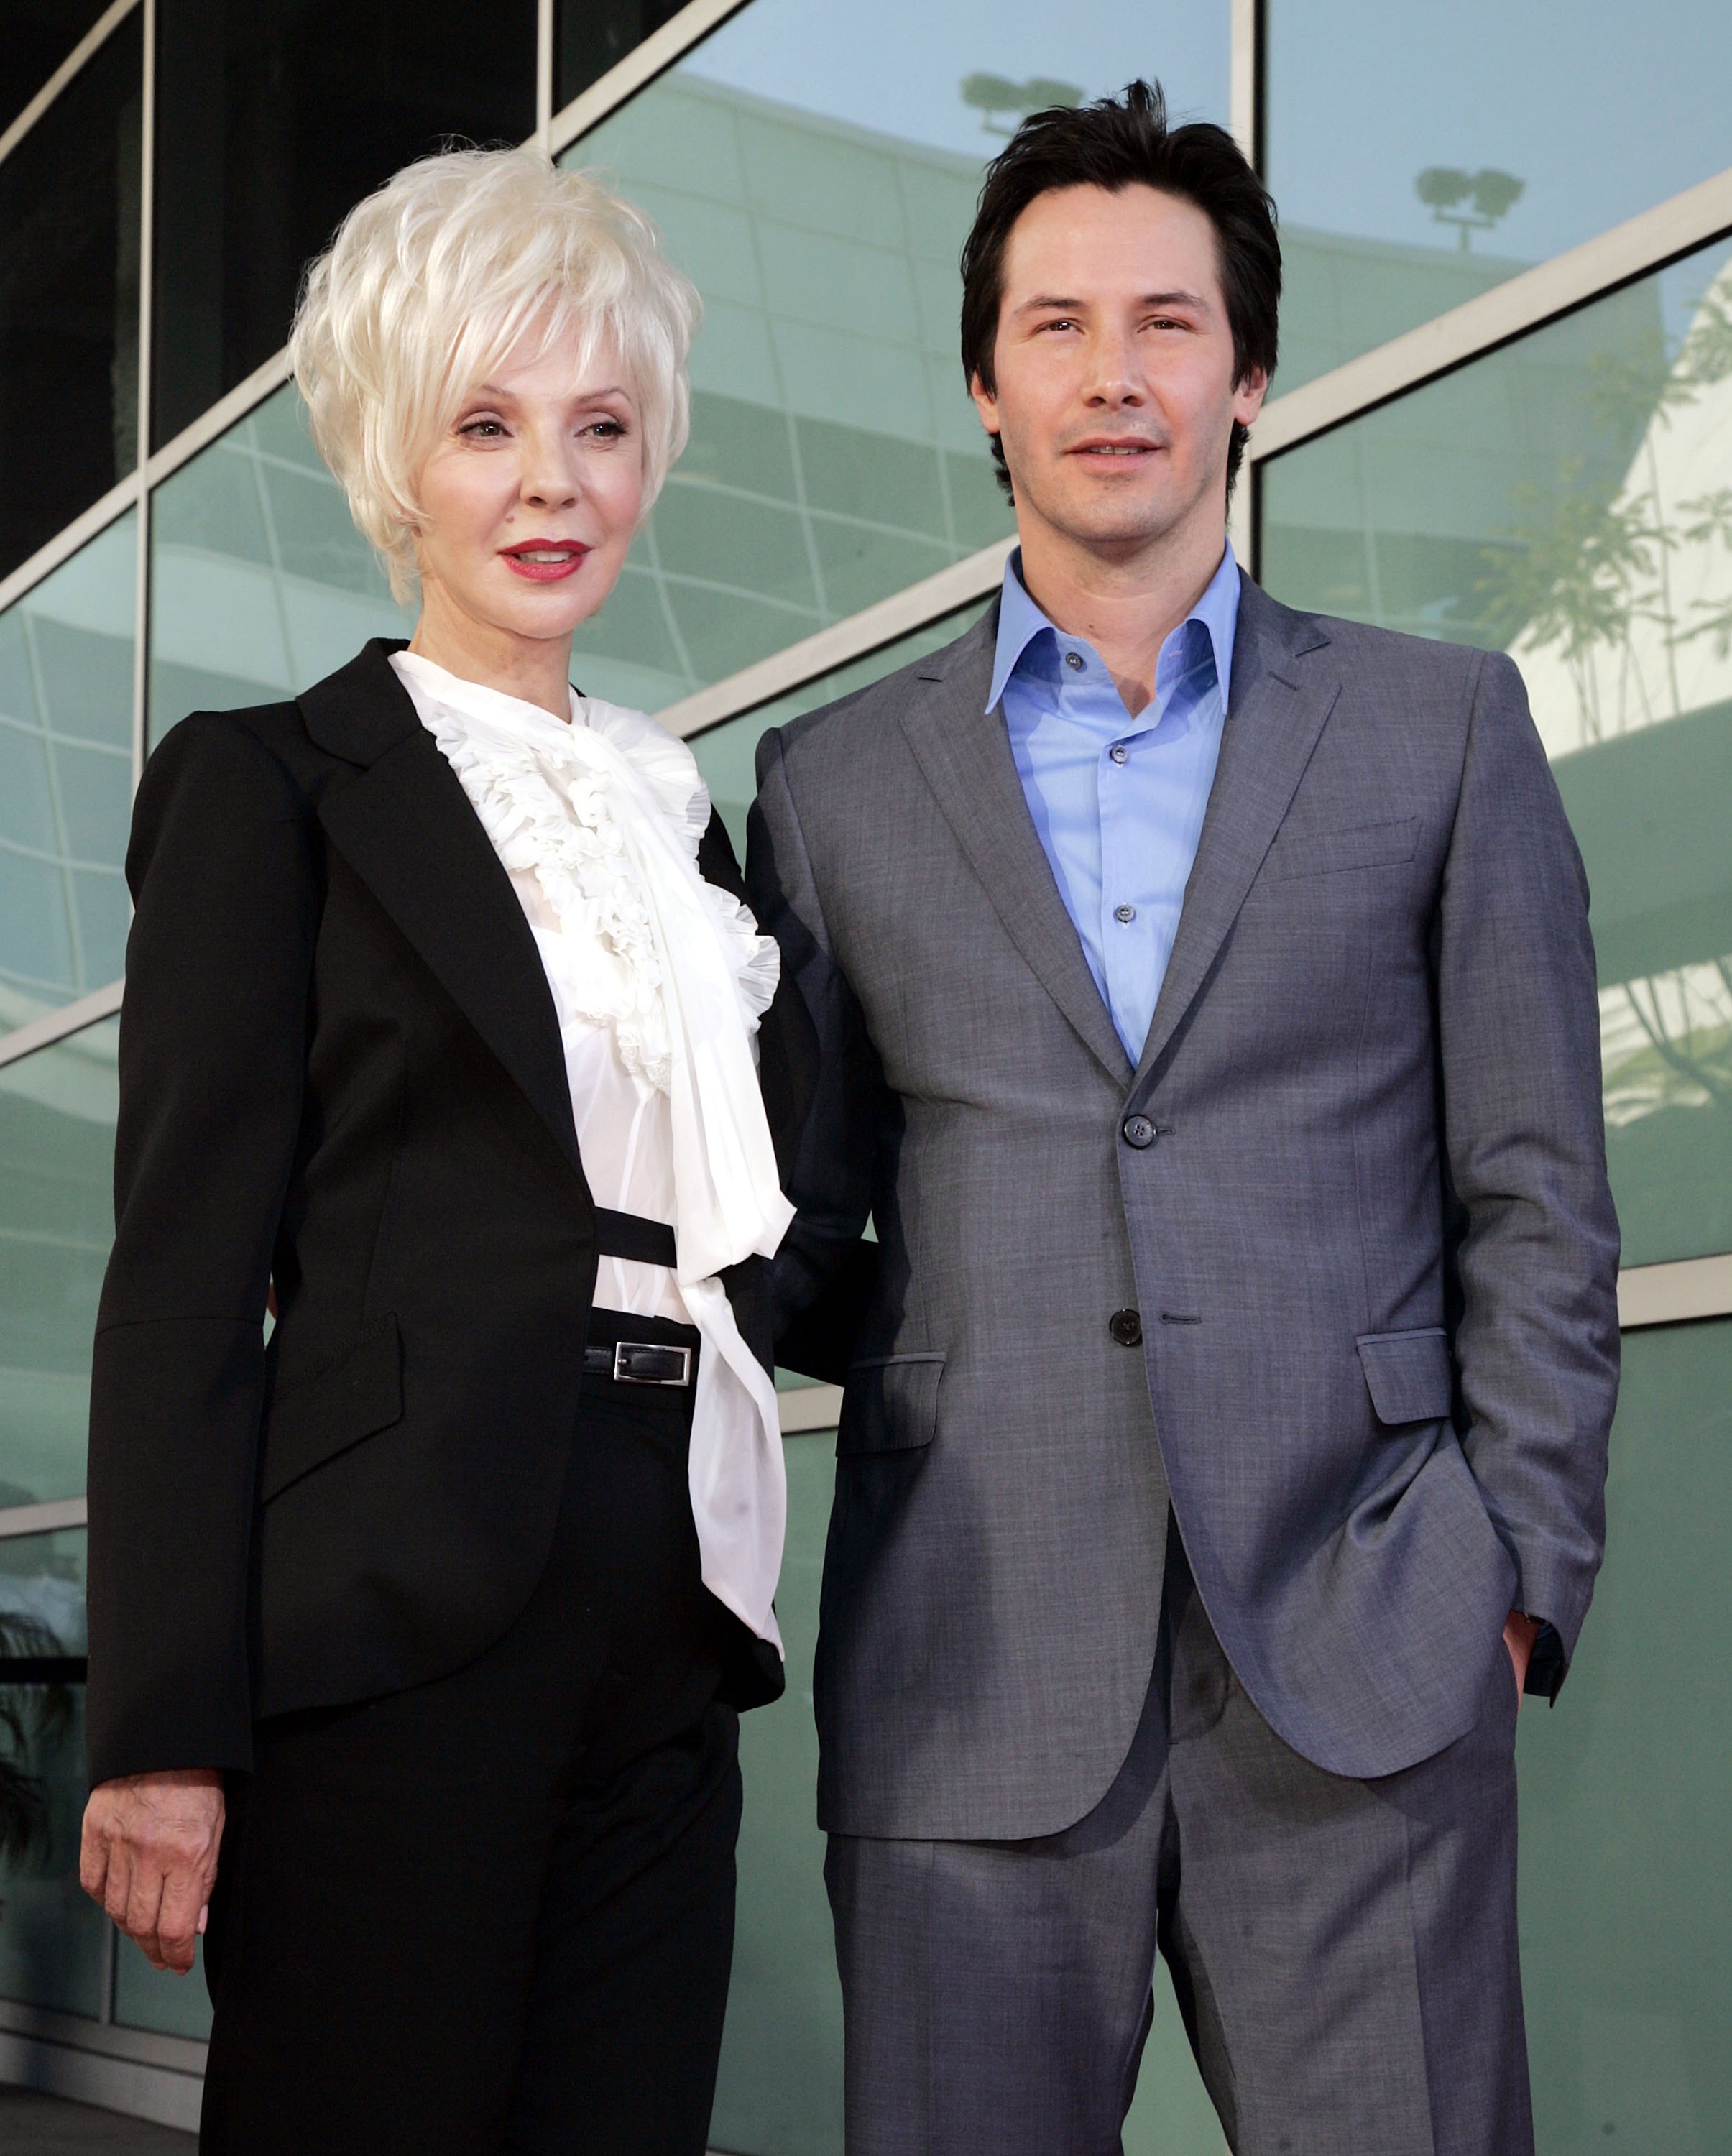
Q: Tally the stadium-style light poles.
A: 2